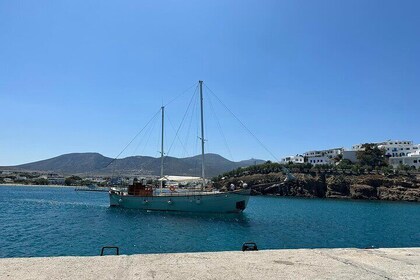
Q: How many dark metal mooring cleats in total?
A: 2